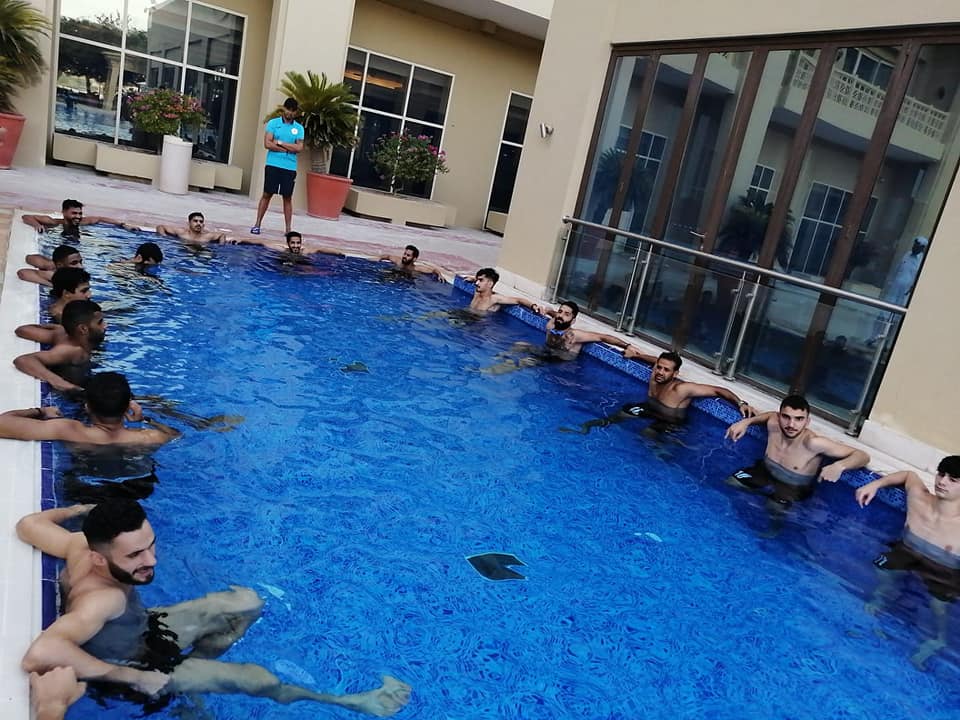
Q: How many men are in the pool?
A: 15